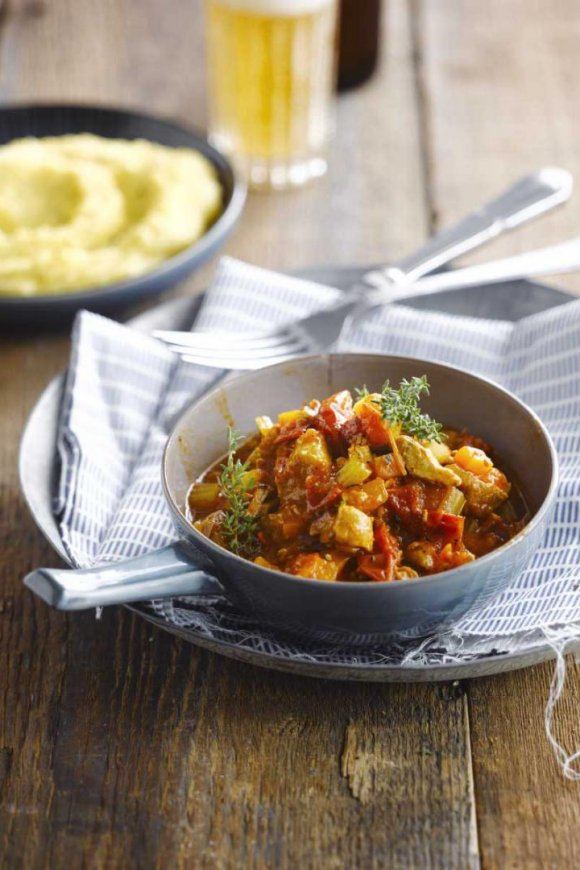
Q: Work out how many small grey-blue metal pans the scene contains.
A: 1